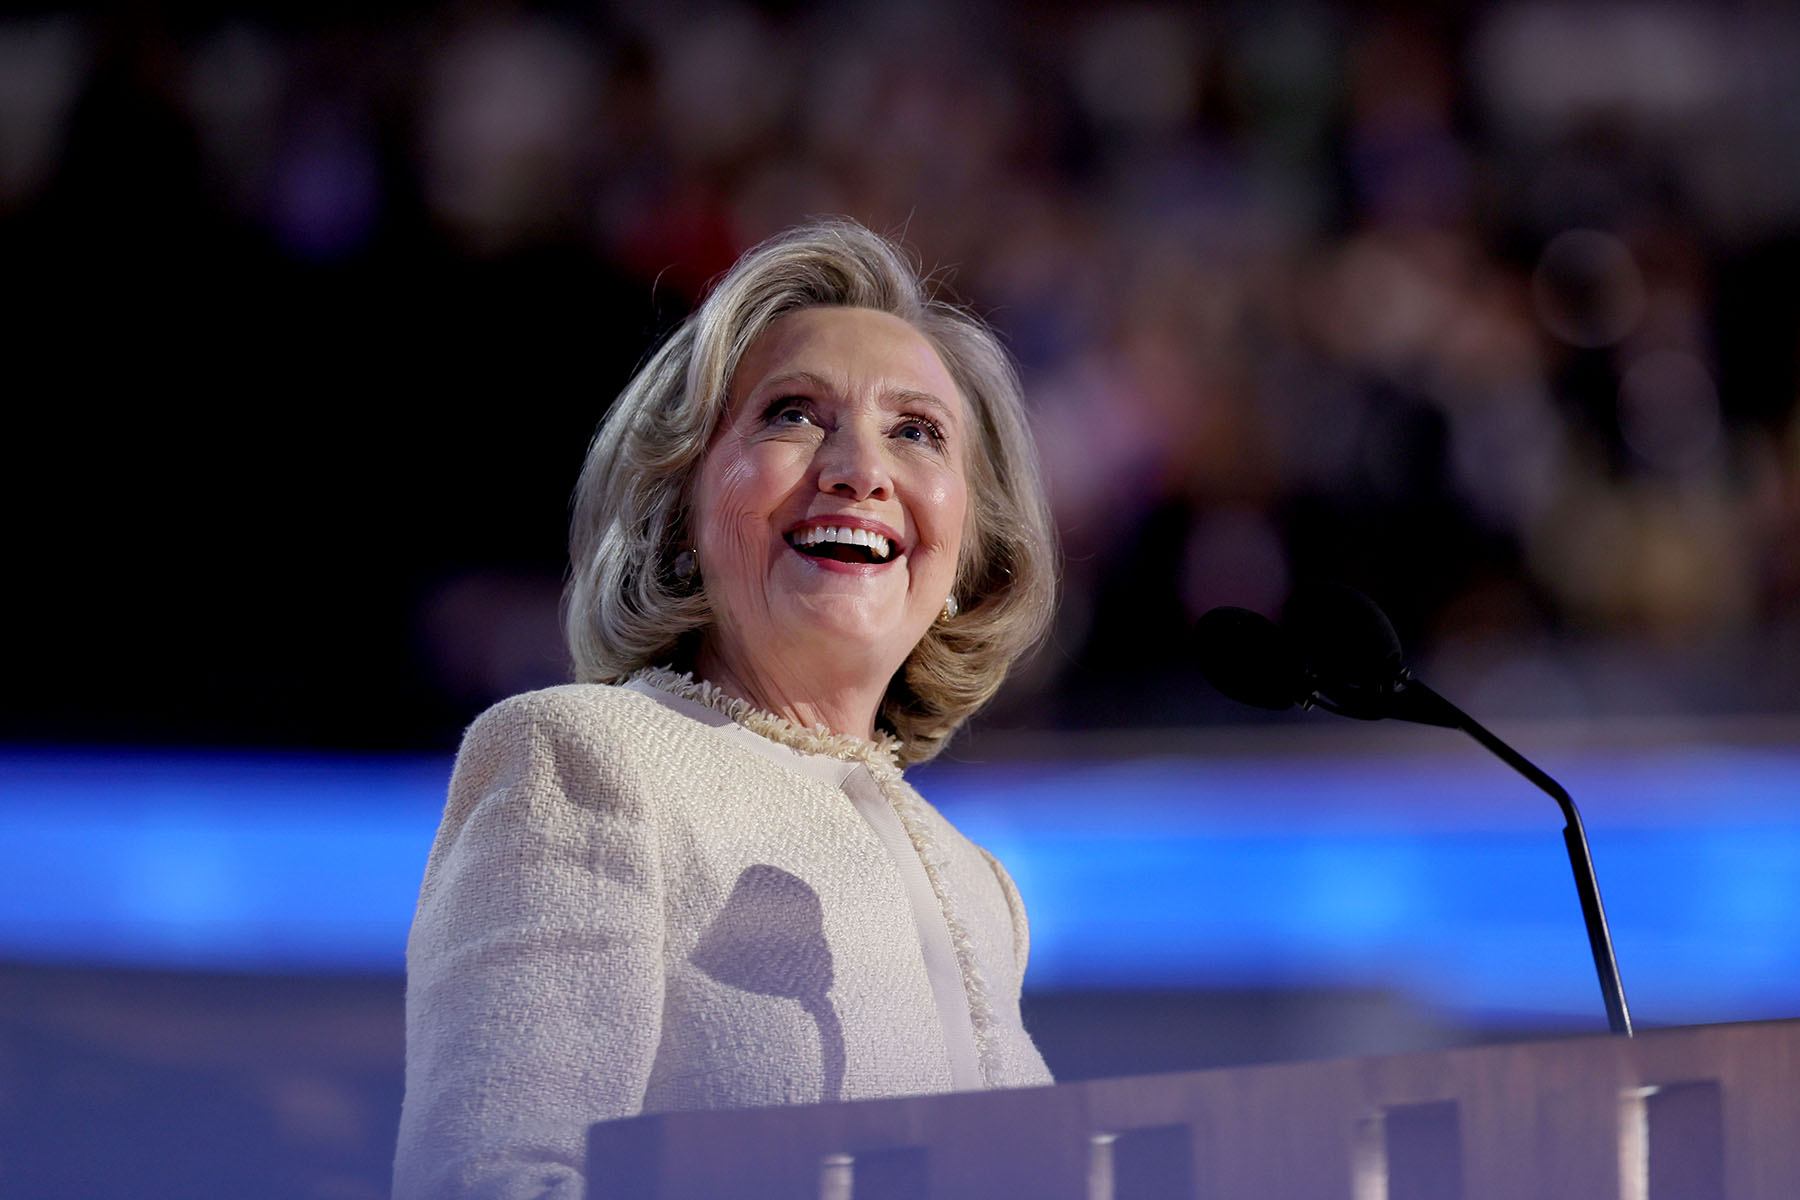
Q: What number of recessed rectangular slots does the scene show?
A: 4